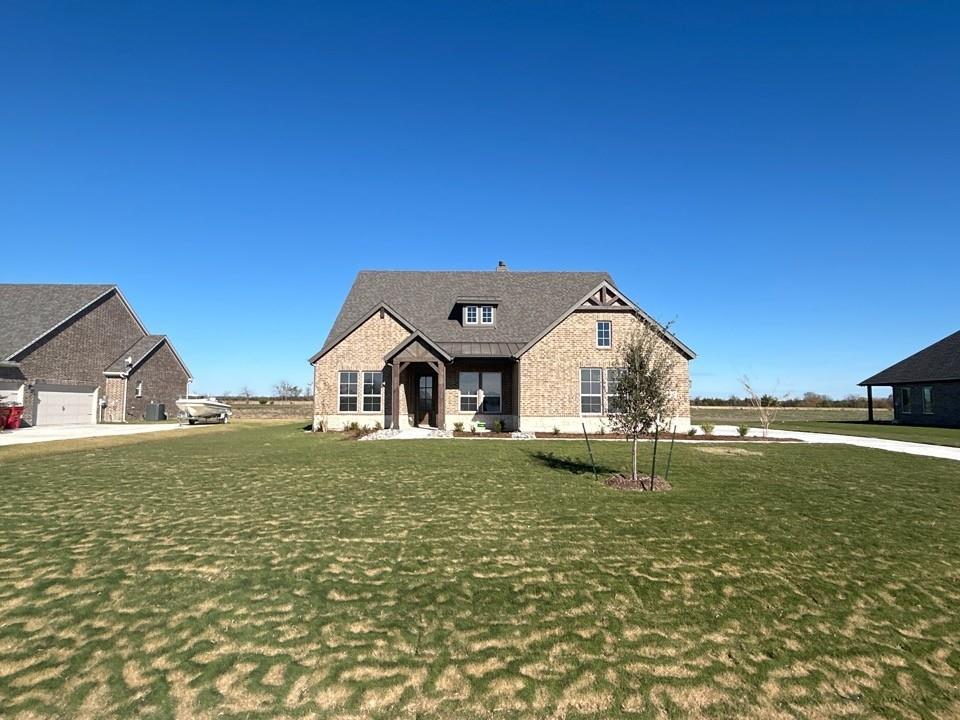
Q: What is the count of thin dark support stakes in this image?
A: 3